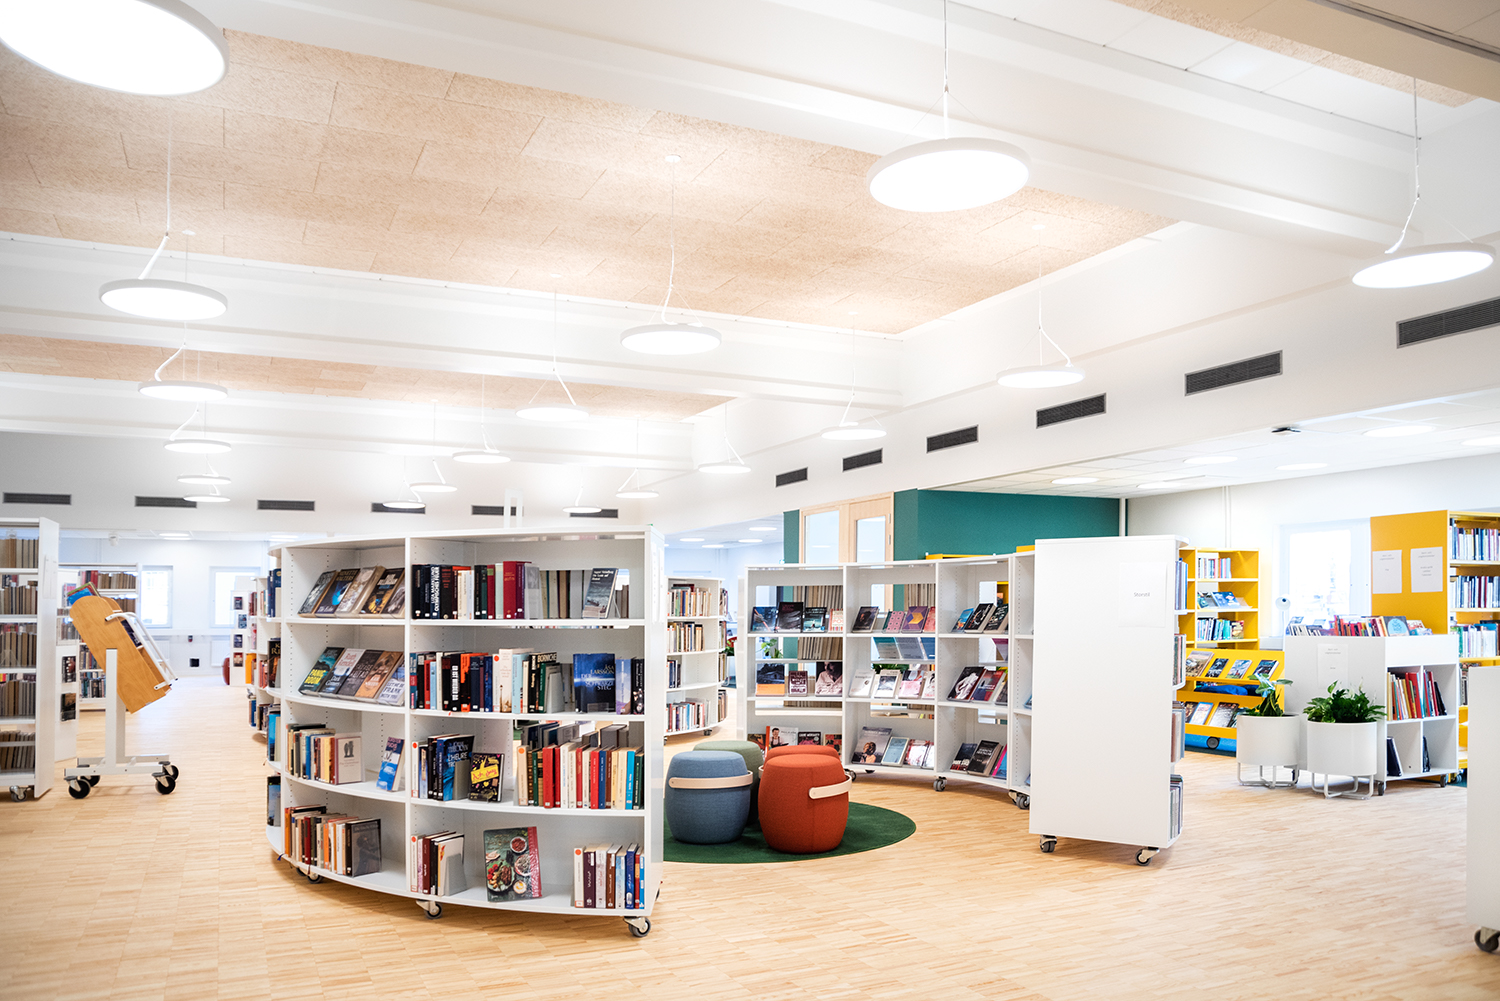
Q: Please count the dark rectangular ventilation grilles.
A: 12